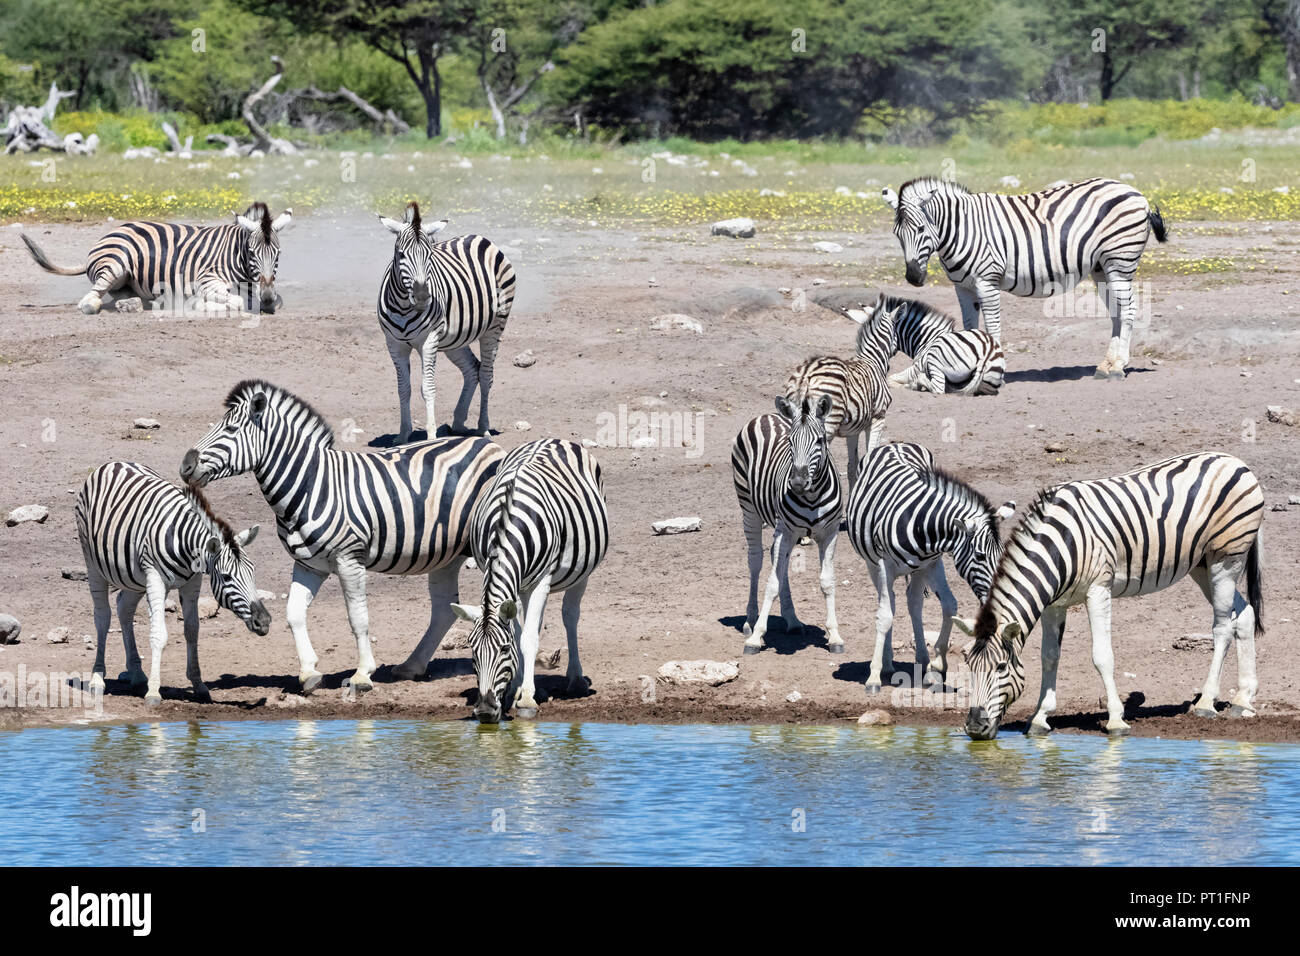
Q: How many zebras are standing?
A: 9